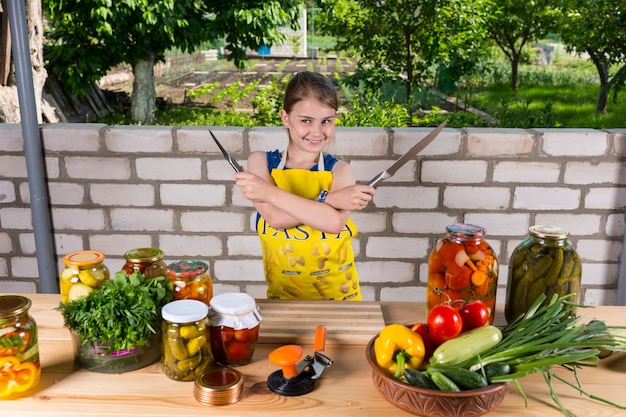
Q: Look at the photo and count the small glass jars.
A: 6